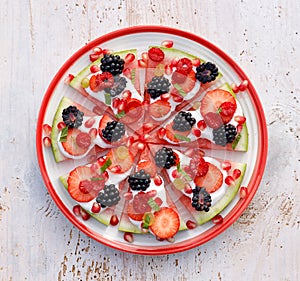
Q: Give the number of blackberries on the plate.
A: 12